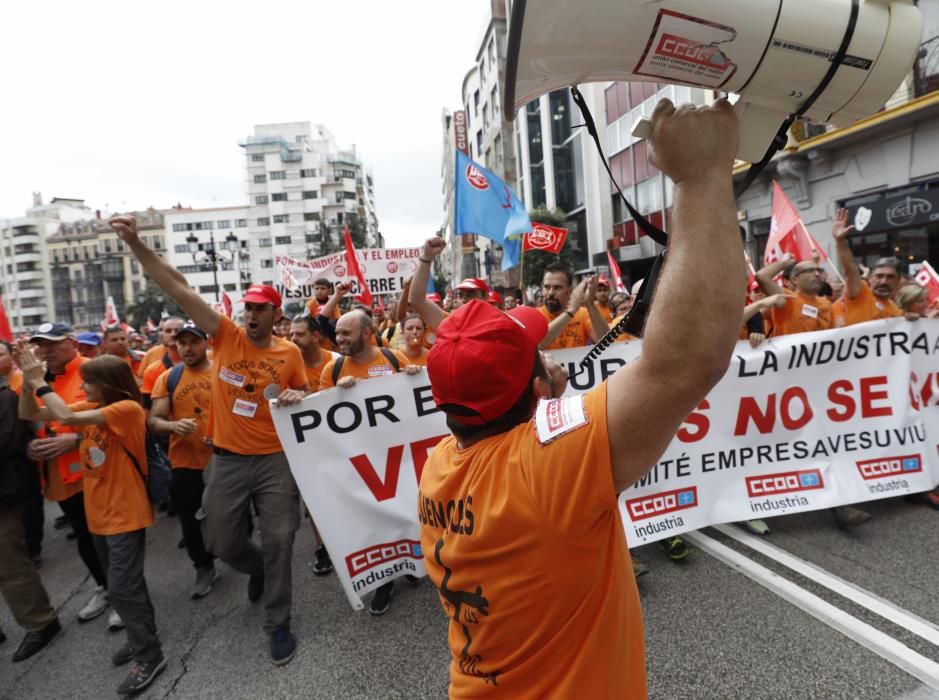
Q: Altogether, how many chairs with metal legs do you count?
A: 0